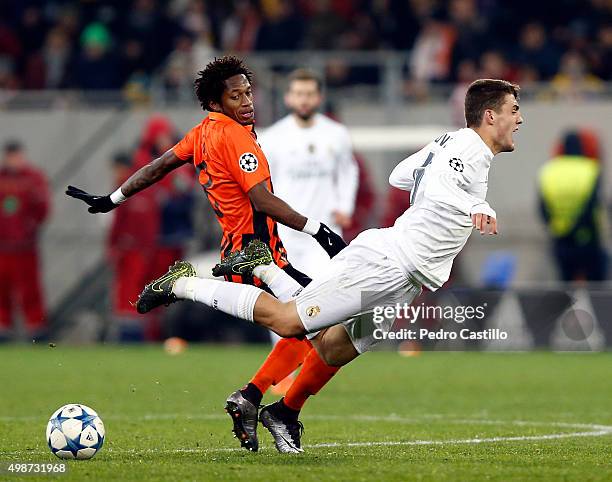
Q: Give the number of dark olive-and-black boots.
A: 2